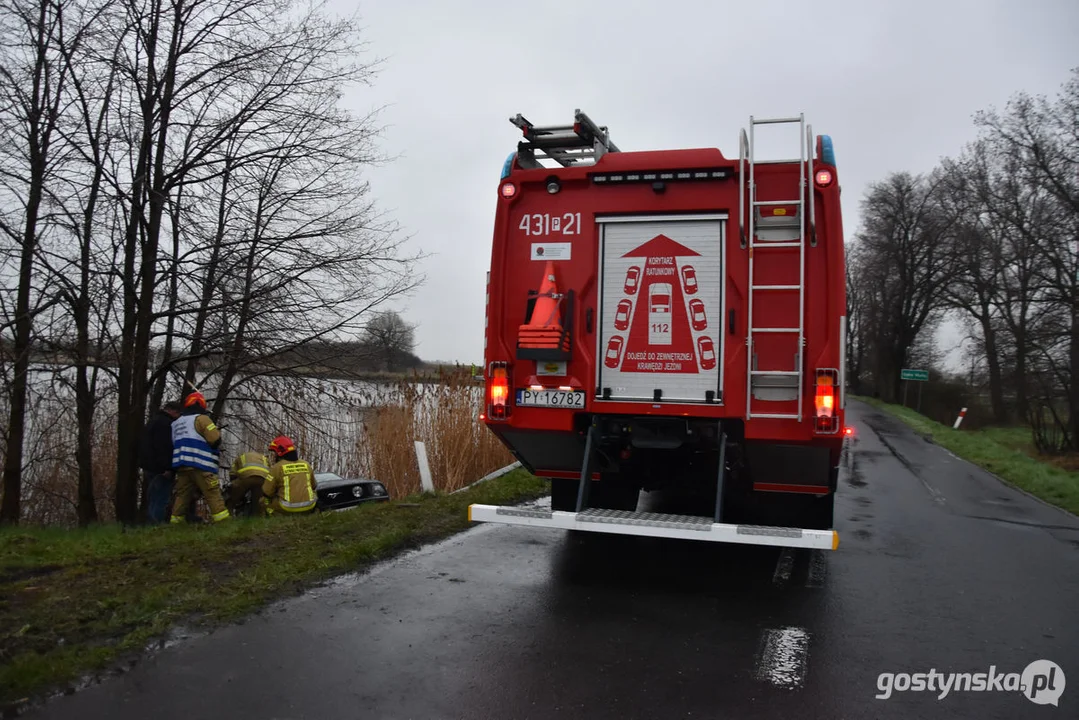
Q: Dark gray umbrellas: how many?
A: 0